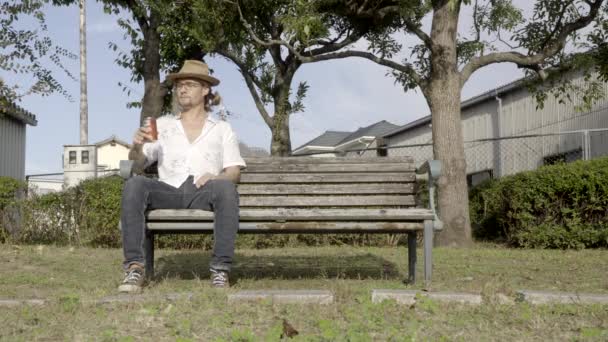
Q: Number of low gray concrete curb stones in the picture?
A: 5